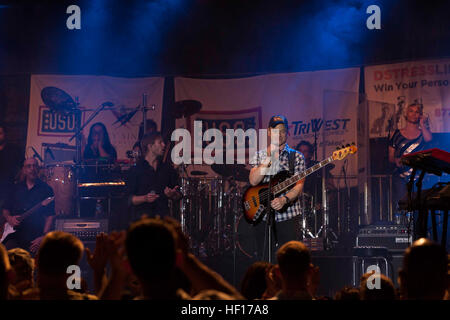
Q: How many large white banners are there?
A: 3